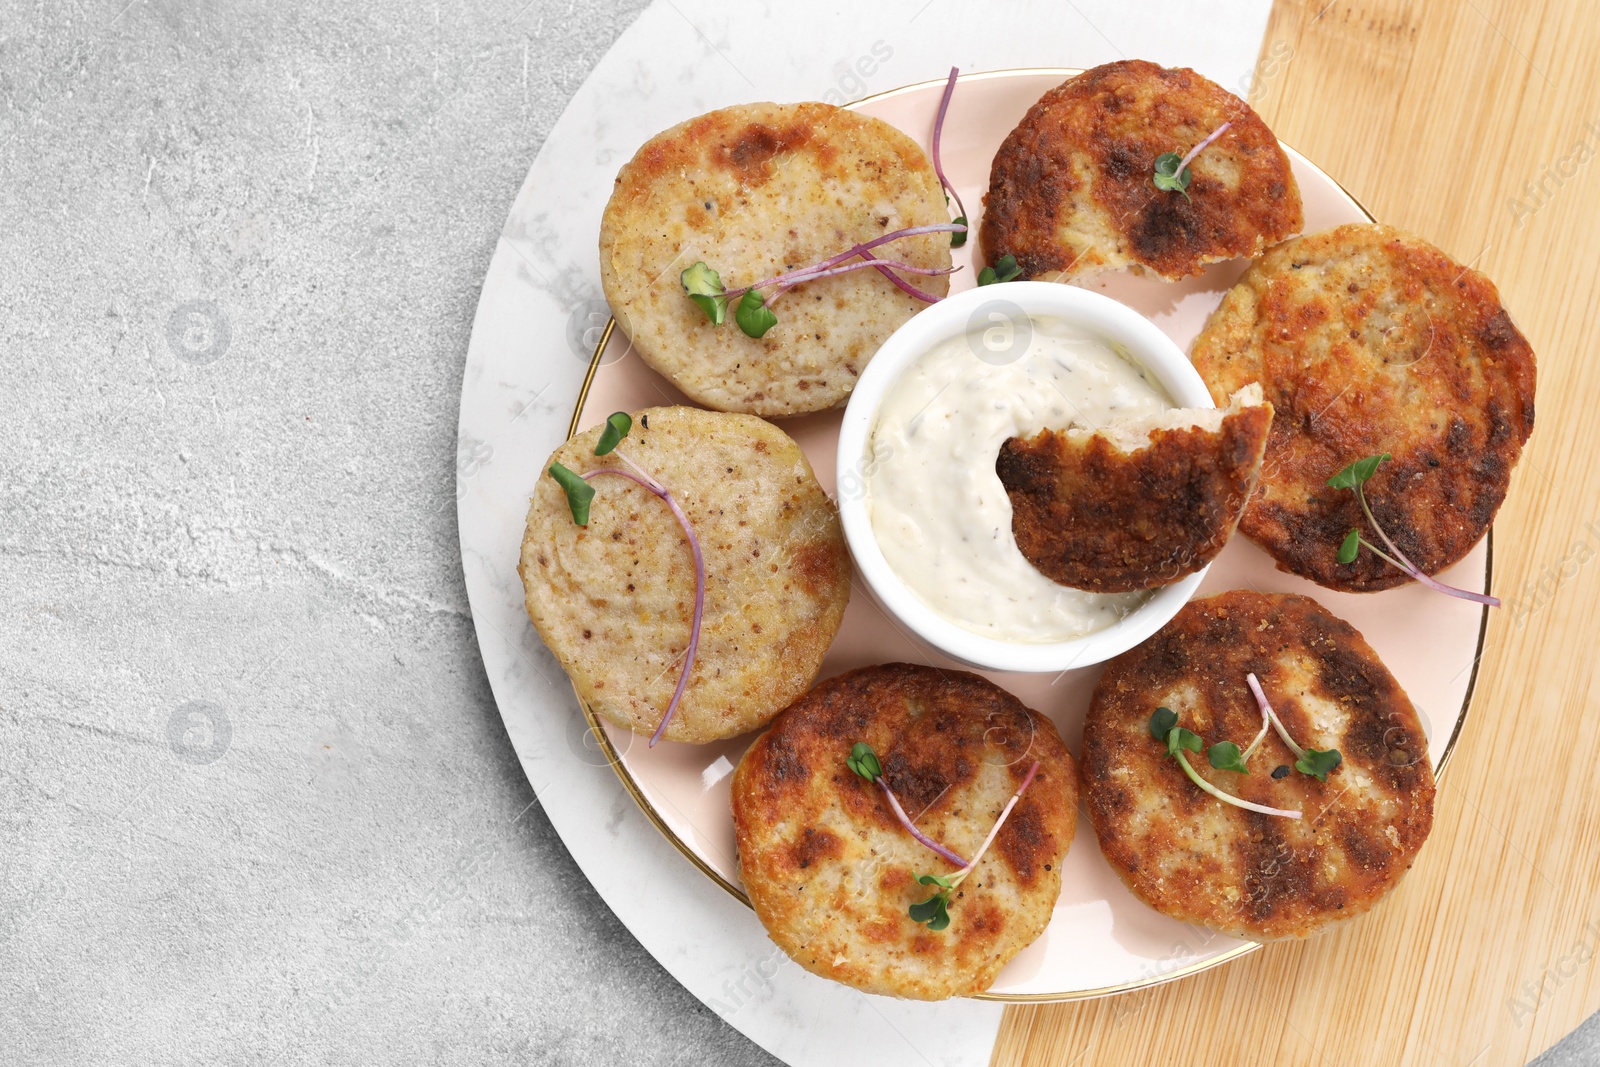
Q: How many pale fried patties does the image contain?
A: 2